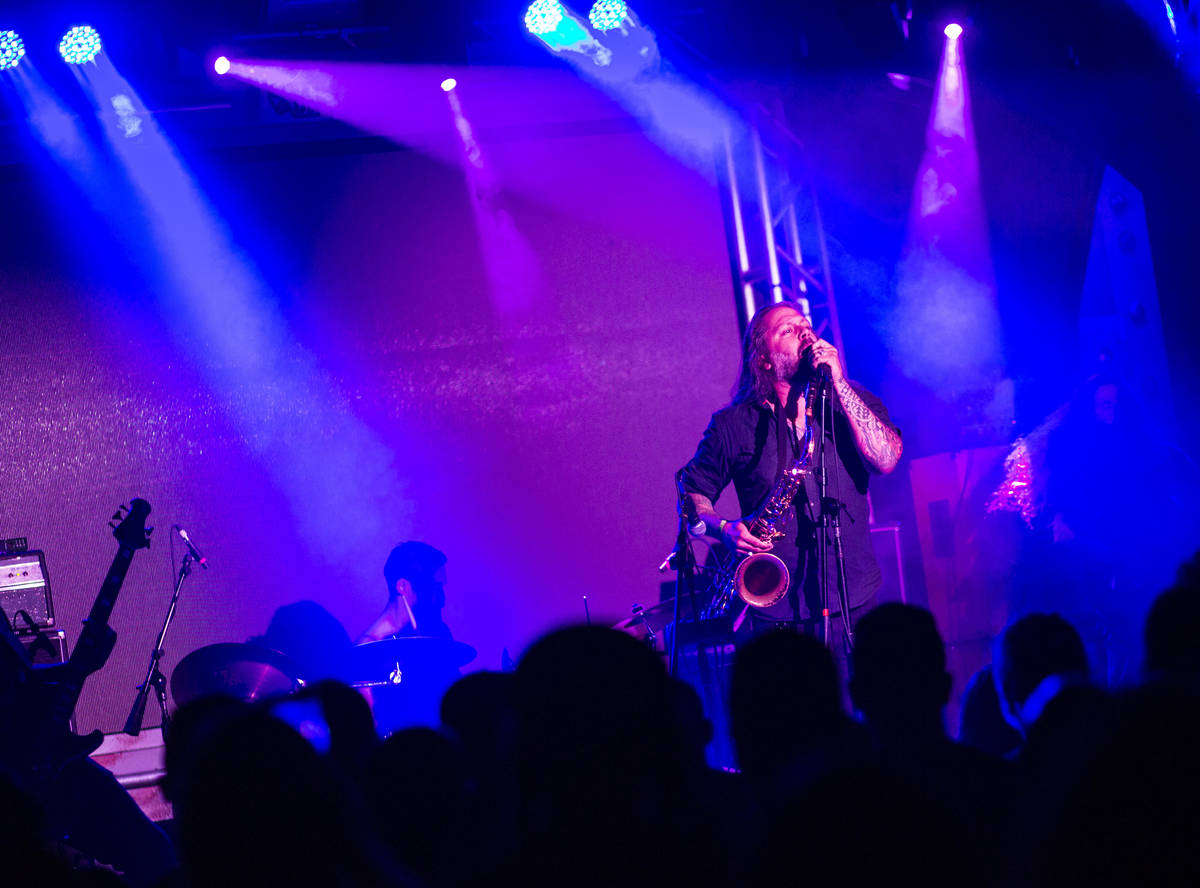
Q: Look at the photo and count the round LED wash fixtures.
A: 4